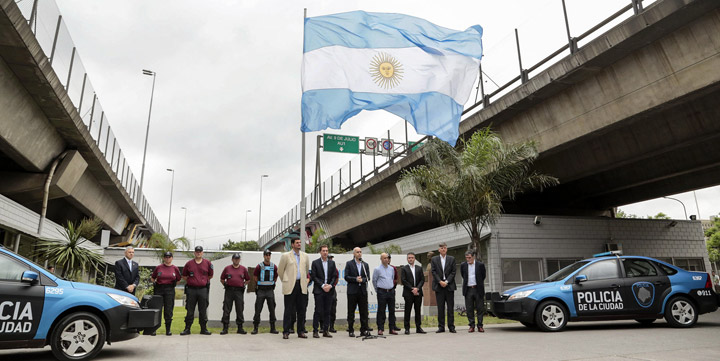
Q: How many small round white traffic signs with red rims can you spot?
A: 2